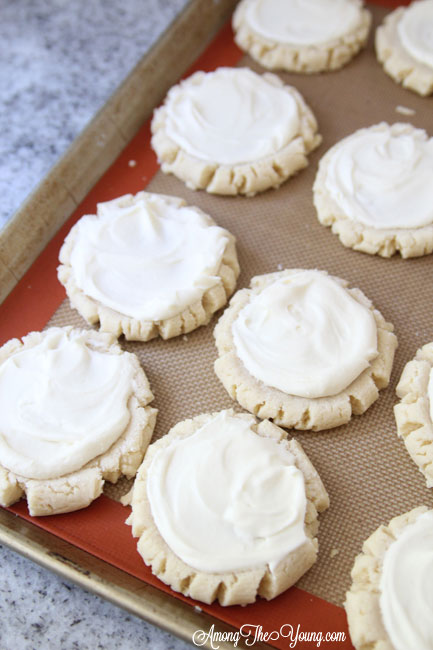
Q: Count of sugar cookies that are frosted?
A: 10